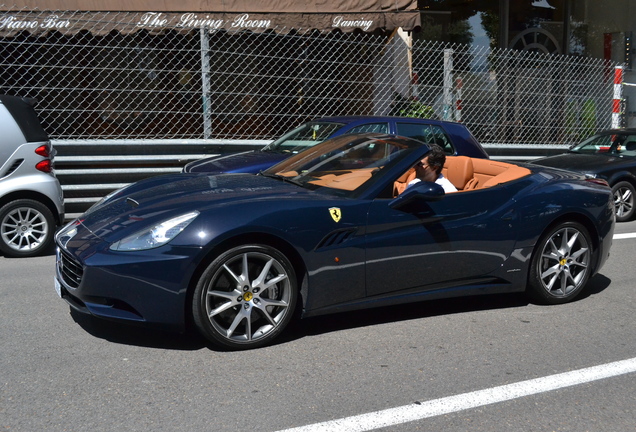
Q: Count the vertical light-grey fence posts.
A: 2